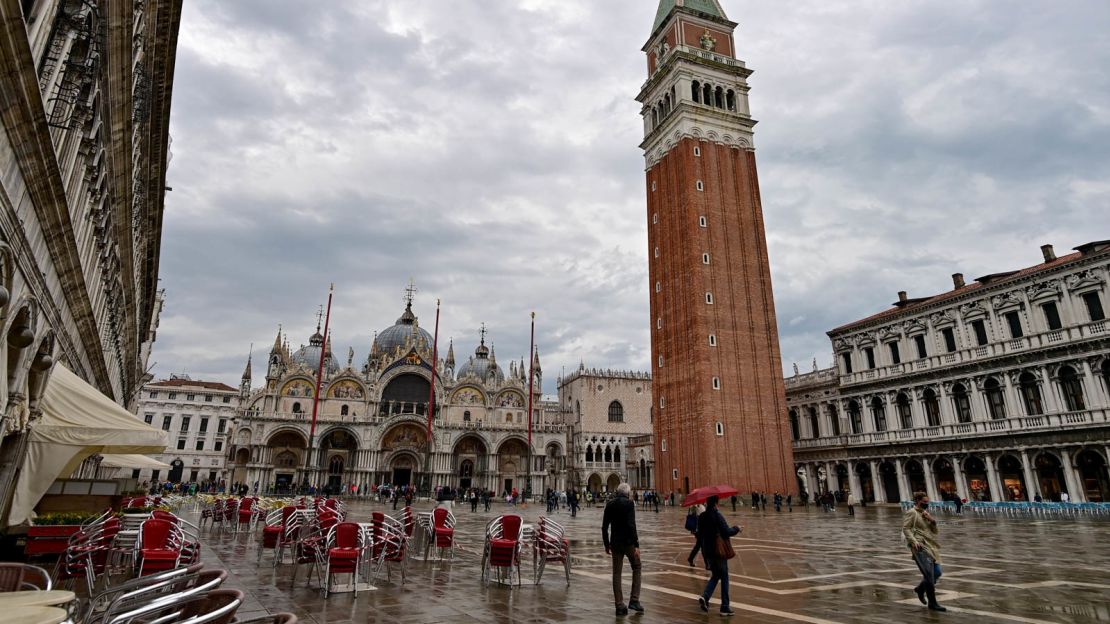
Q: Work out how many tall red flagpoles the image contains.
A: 3